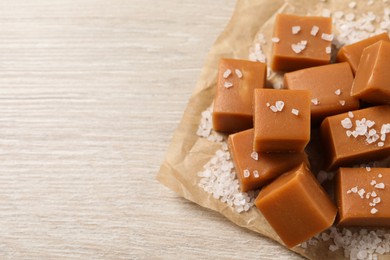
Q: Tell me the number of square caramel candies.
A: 10